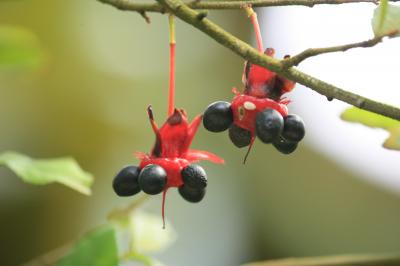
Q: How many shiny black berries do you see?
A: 9